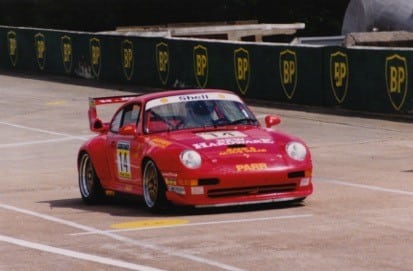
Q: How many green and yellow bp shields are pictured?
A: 11